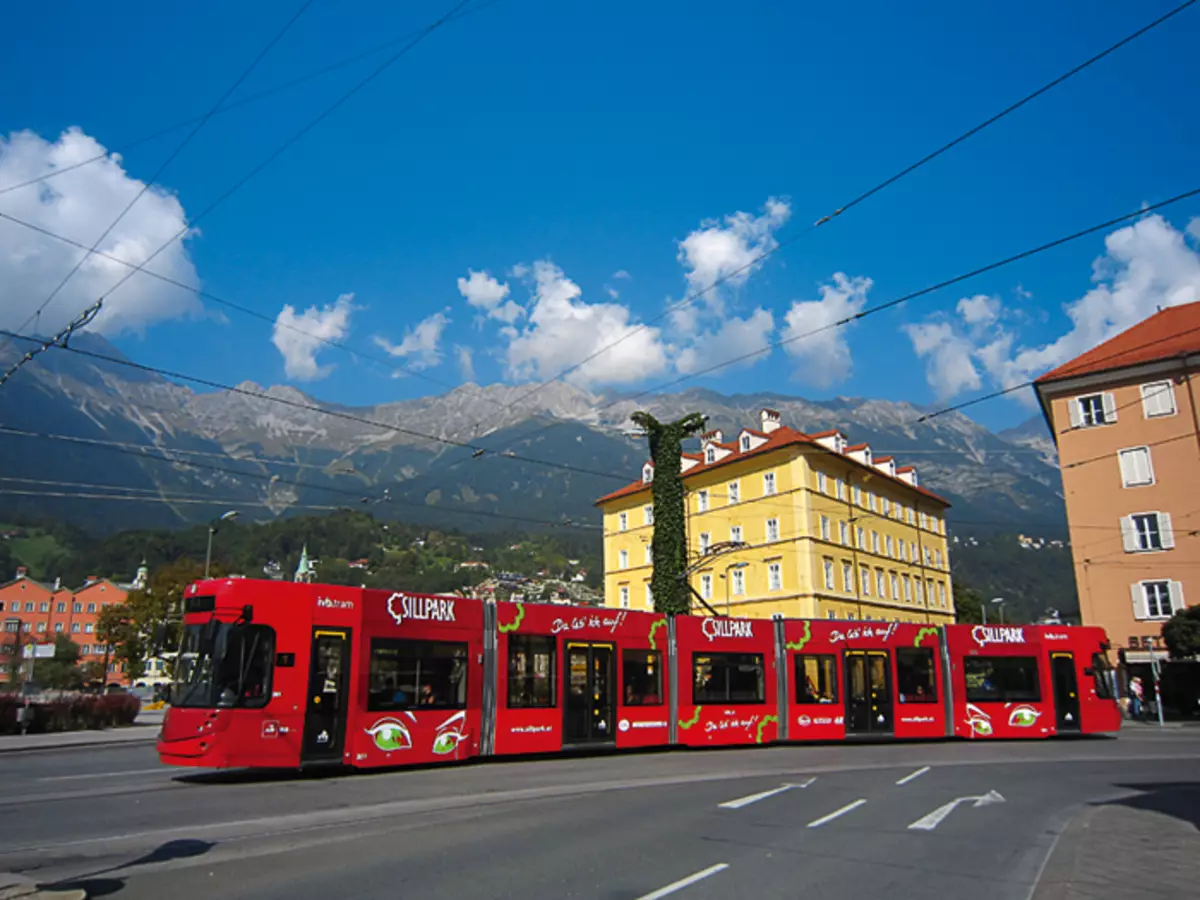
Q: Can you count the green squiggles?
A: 6